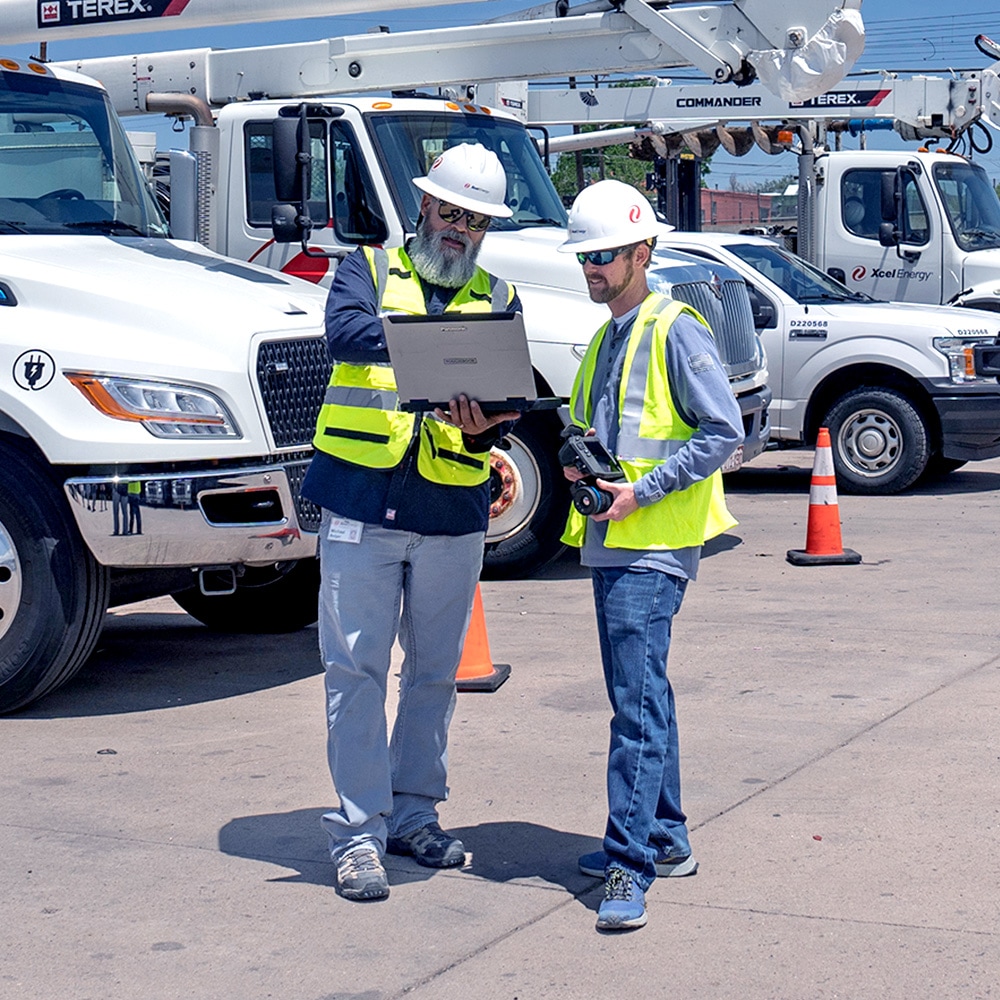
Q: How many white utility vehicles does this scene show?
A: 4